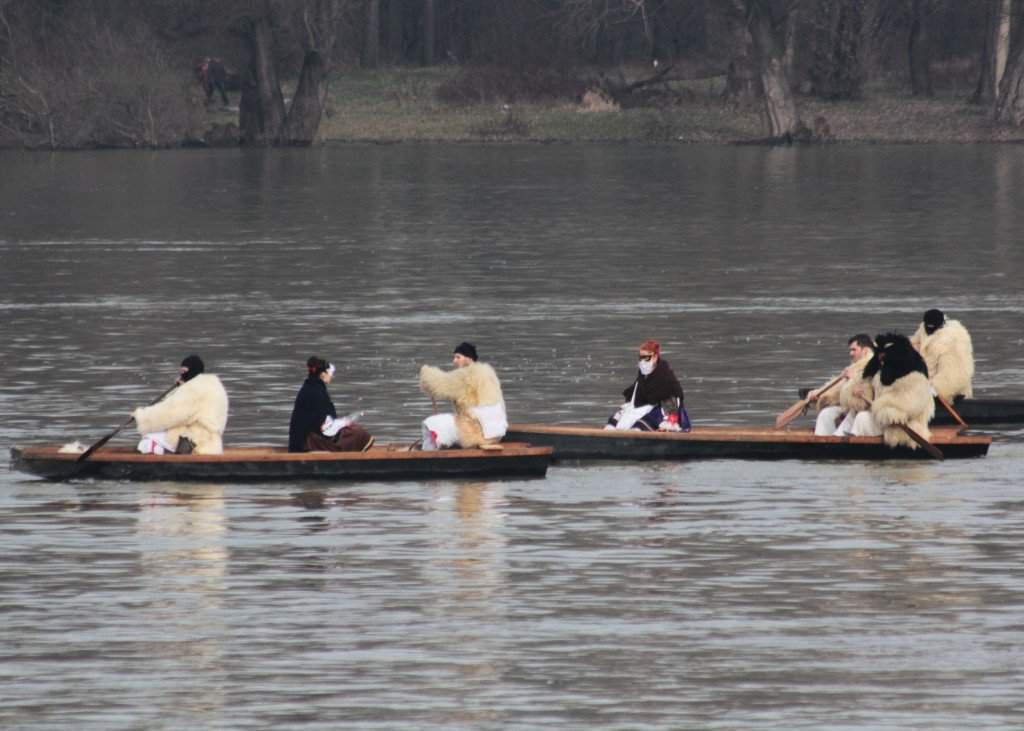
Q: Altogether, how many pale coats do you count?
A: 5